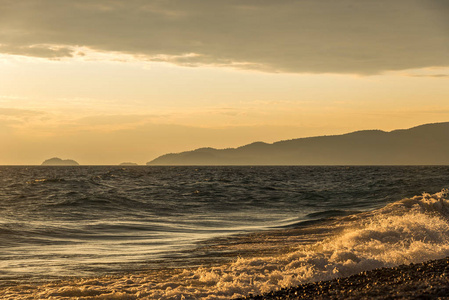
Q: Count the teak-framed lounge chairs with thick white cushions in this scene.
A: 0